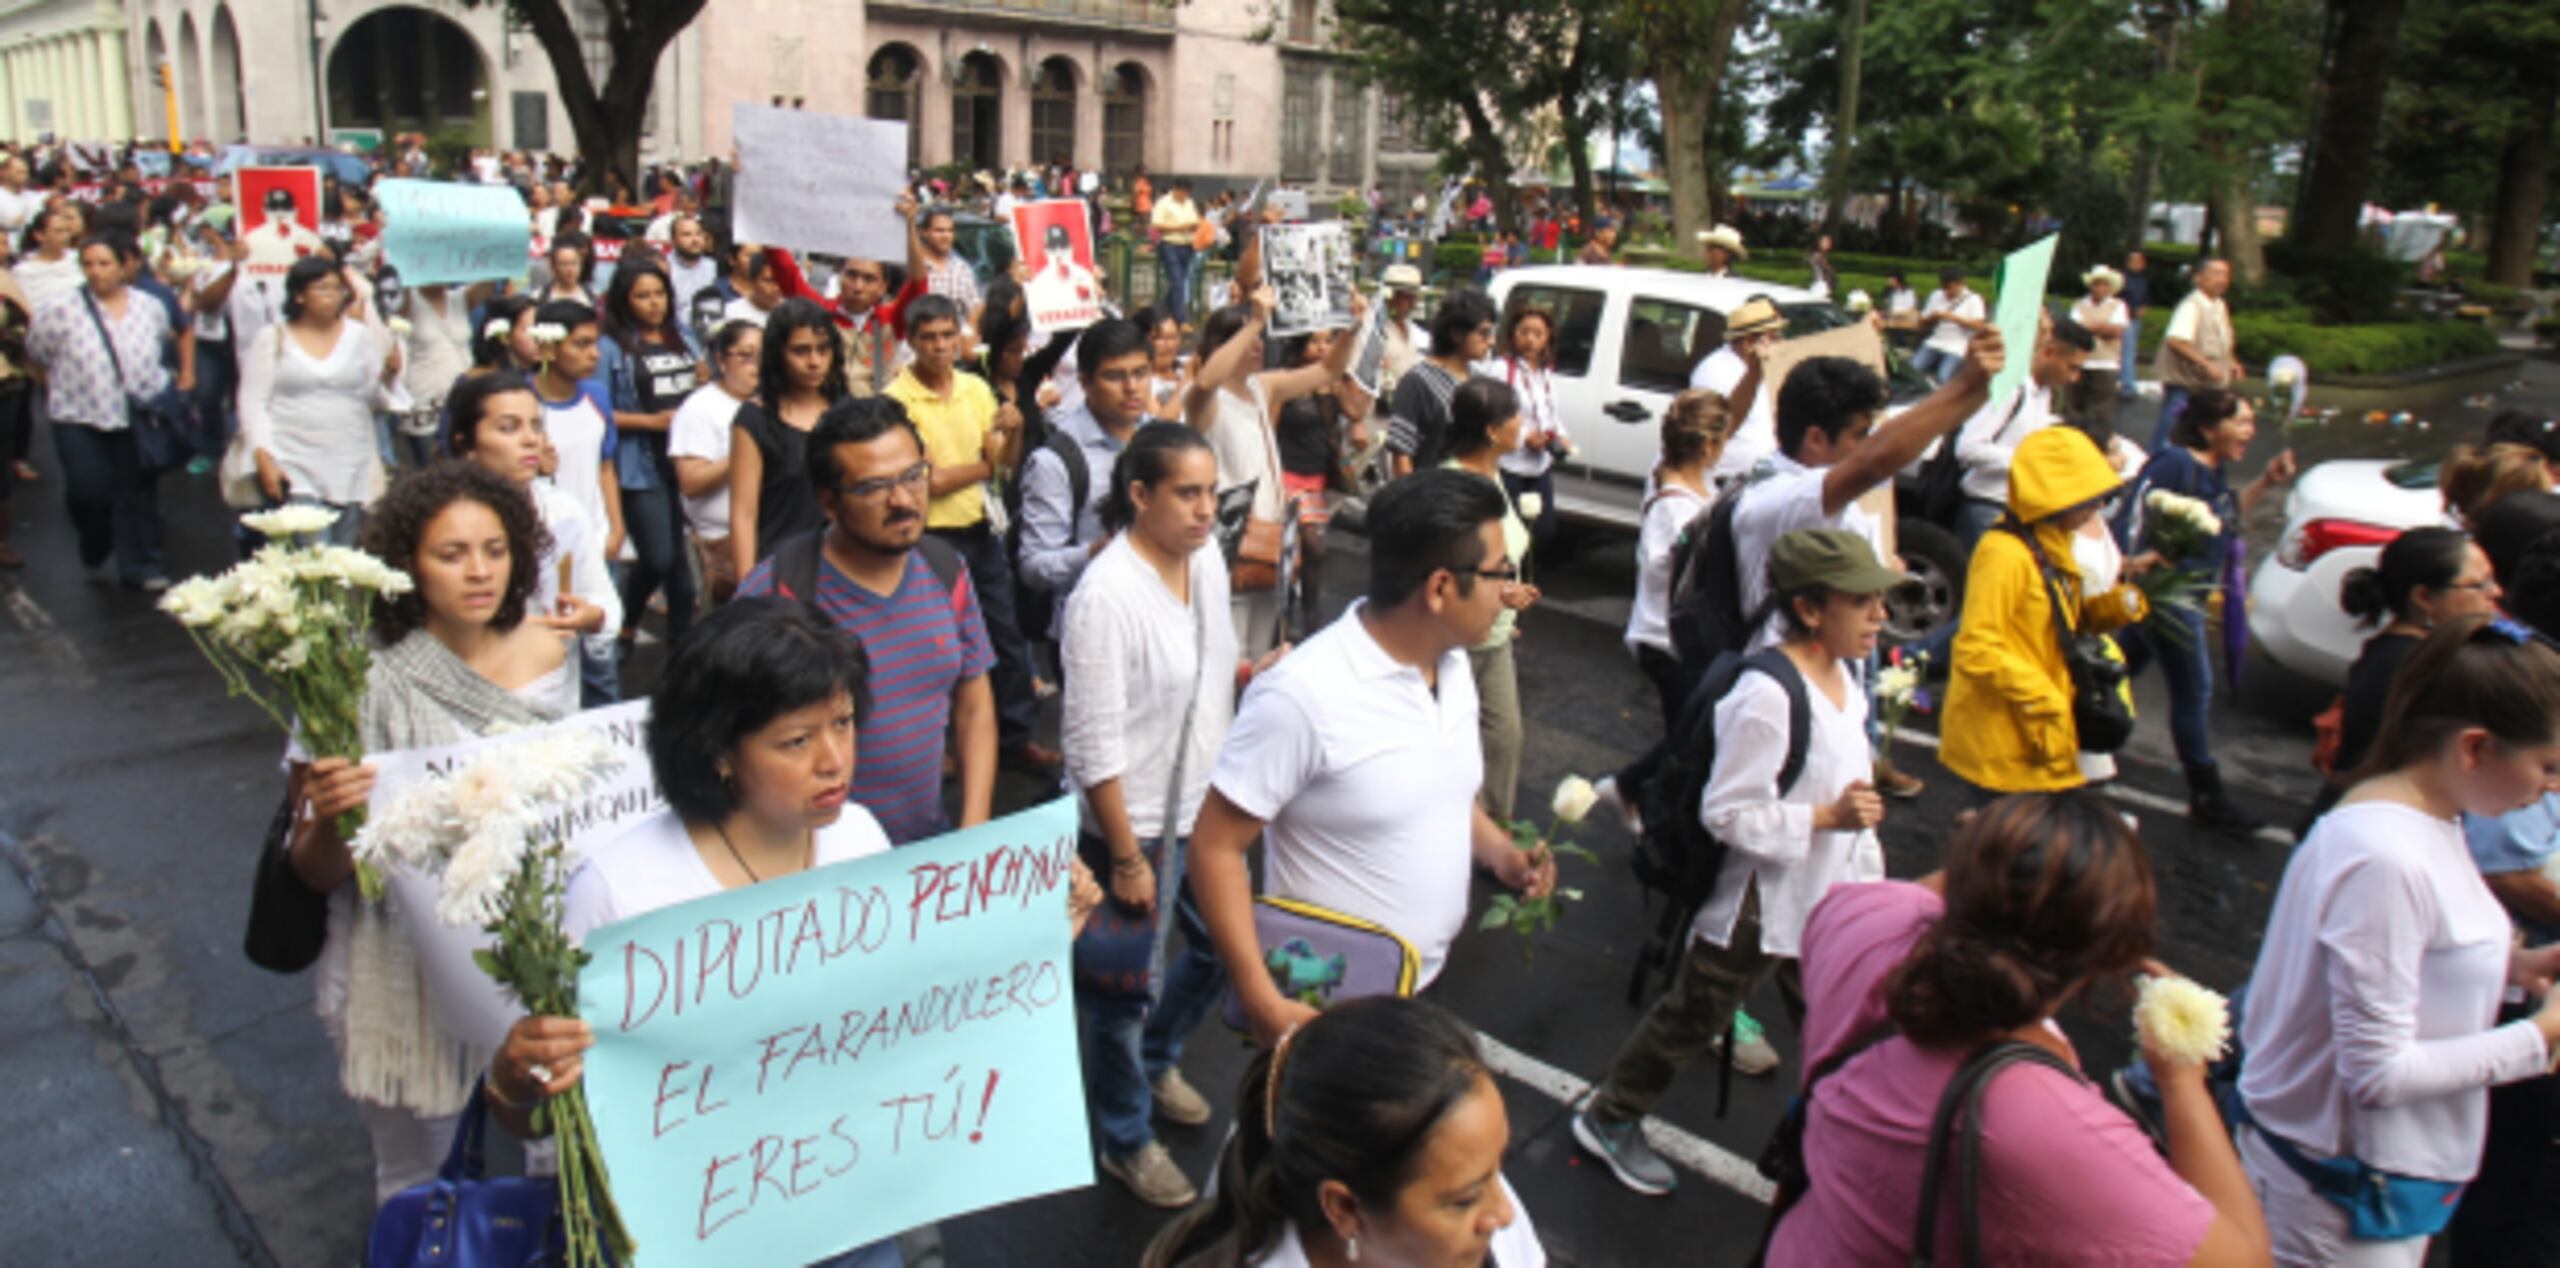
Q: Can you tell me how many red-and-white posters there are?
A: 2